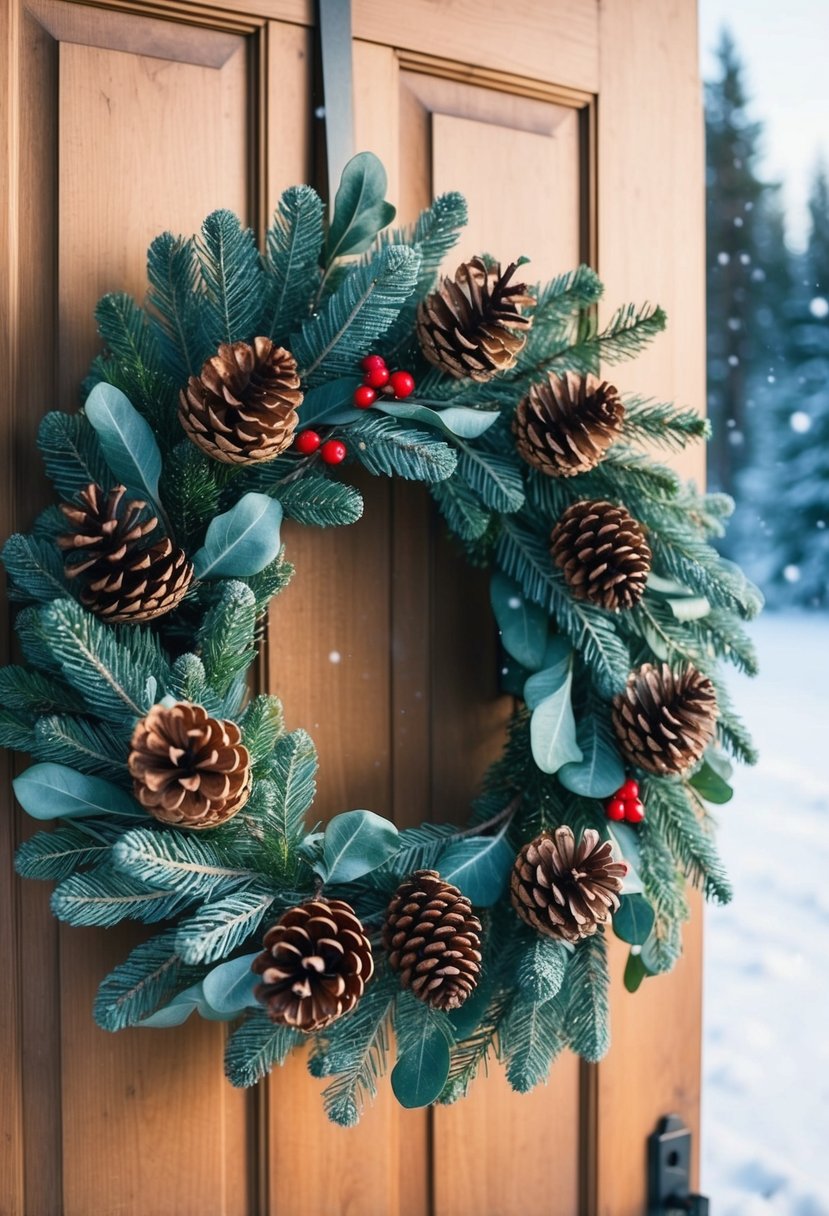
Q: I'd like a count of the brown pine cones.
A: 10